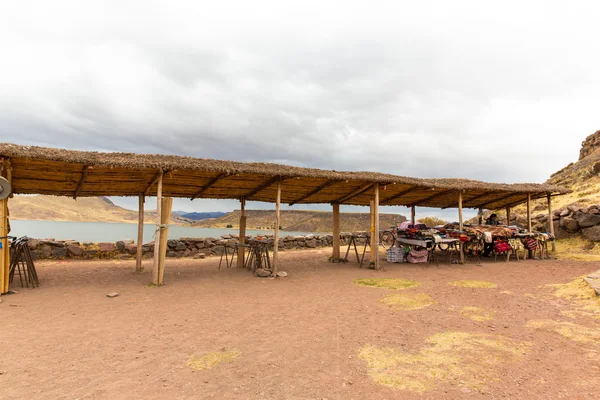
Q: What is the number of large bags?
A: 2